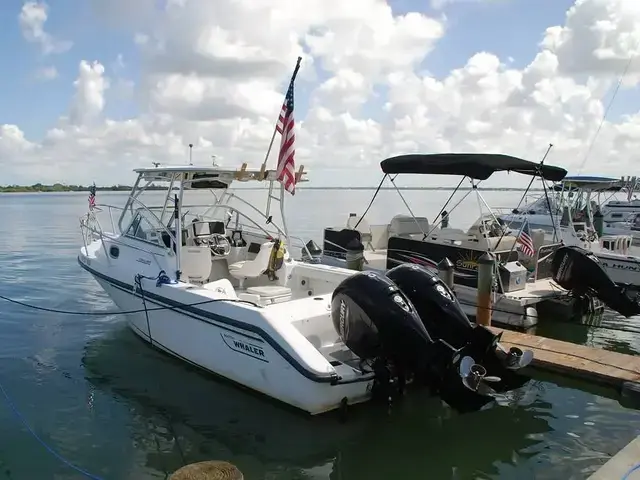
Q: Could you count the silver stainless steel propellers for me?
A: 2